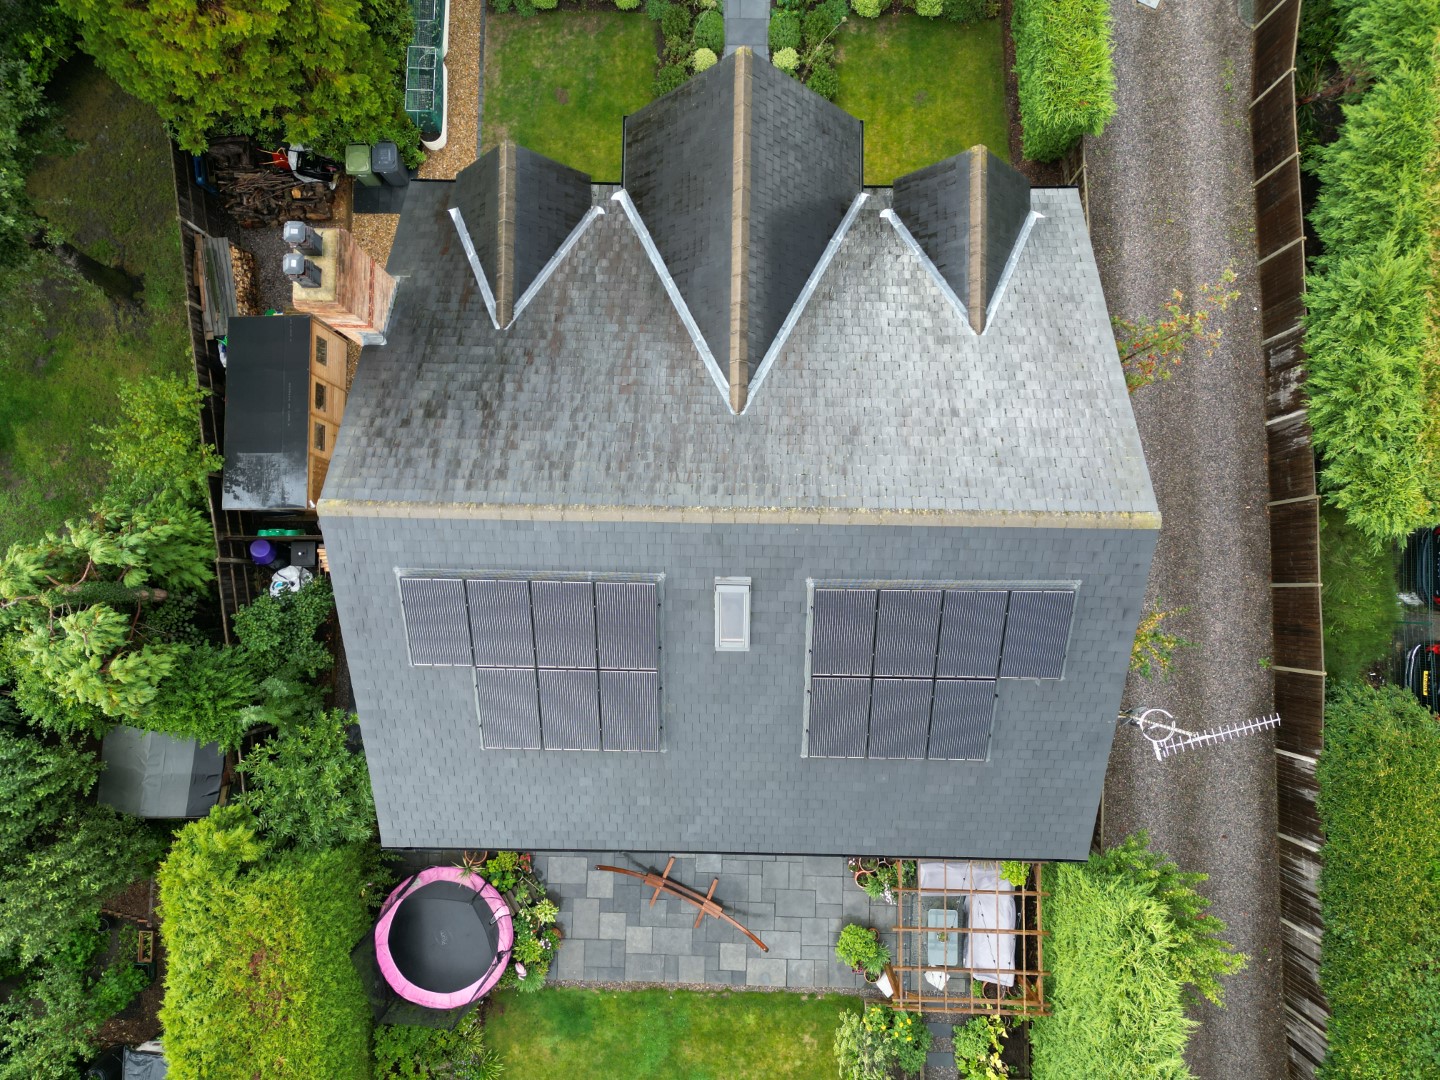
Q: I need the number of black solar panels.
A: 14